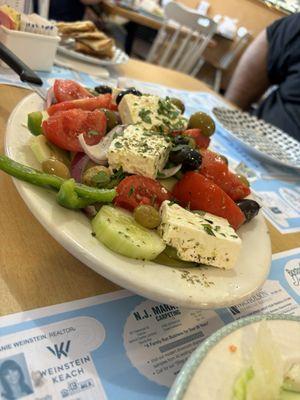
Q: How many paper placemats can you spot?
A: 3